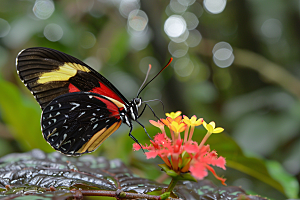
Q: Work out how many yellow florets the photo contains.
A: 4